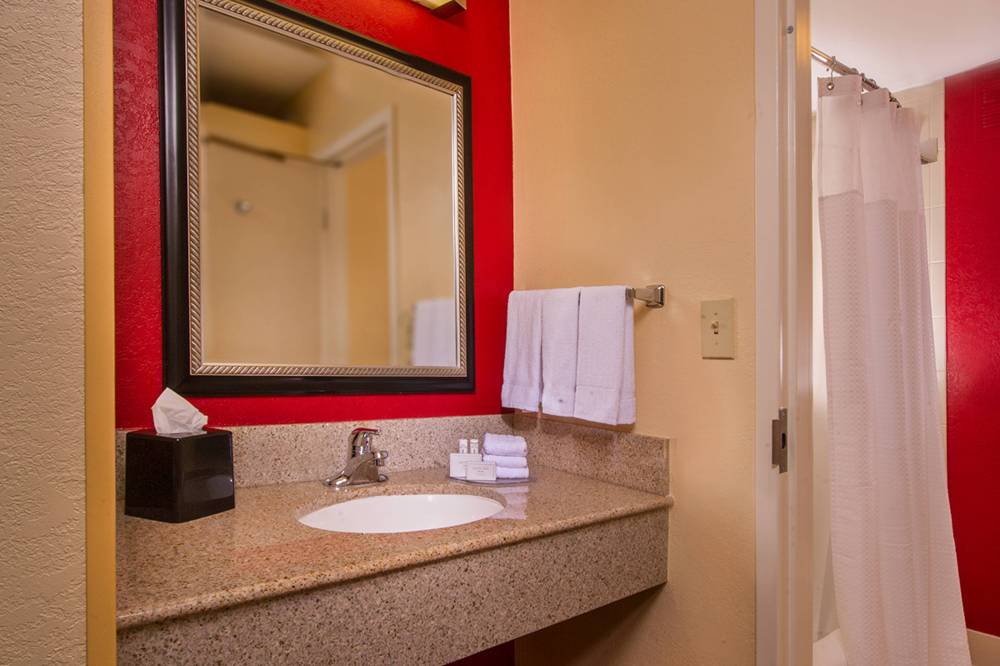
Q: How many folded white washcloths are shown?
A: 3